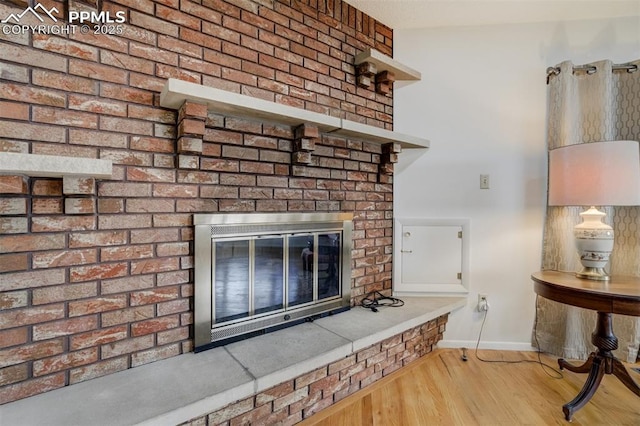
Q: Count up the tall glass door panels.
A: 4